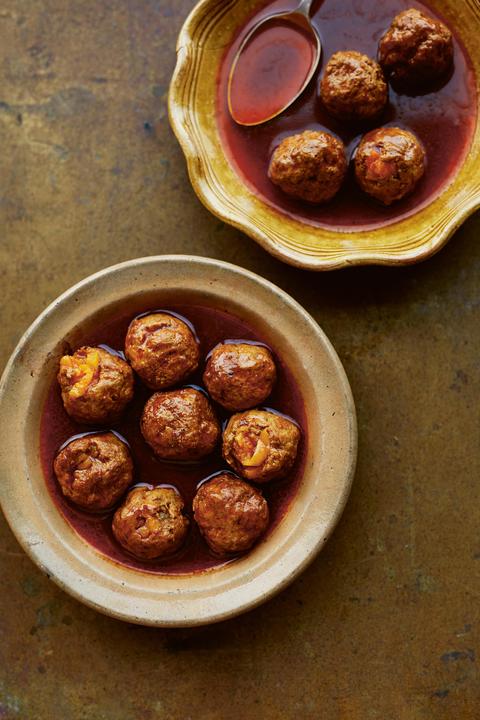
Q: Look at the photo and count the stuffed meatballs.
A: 12